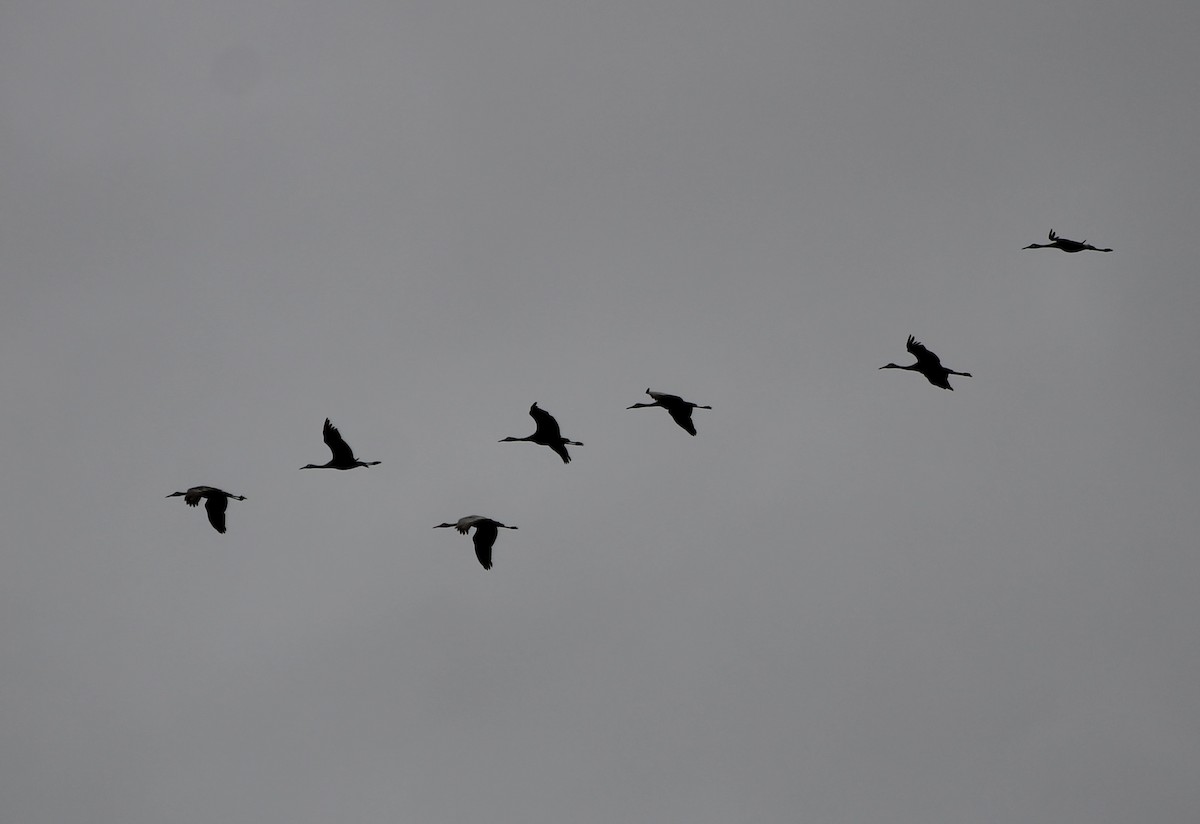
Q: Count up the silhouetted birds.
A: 7